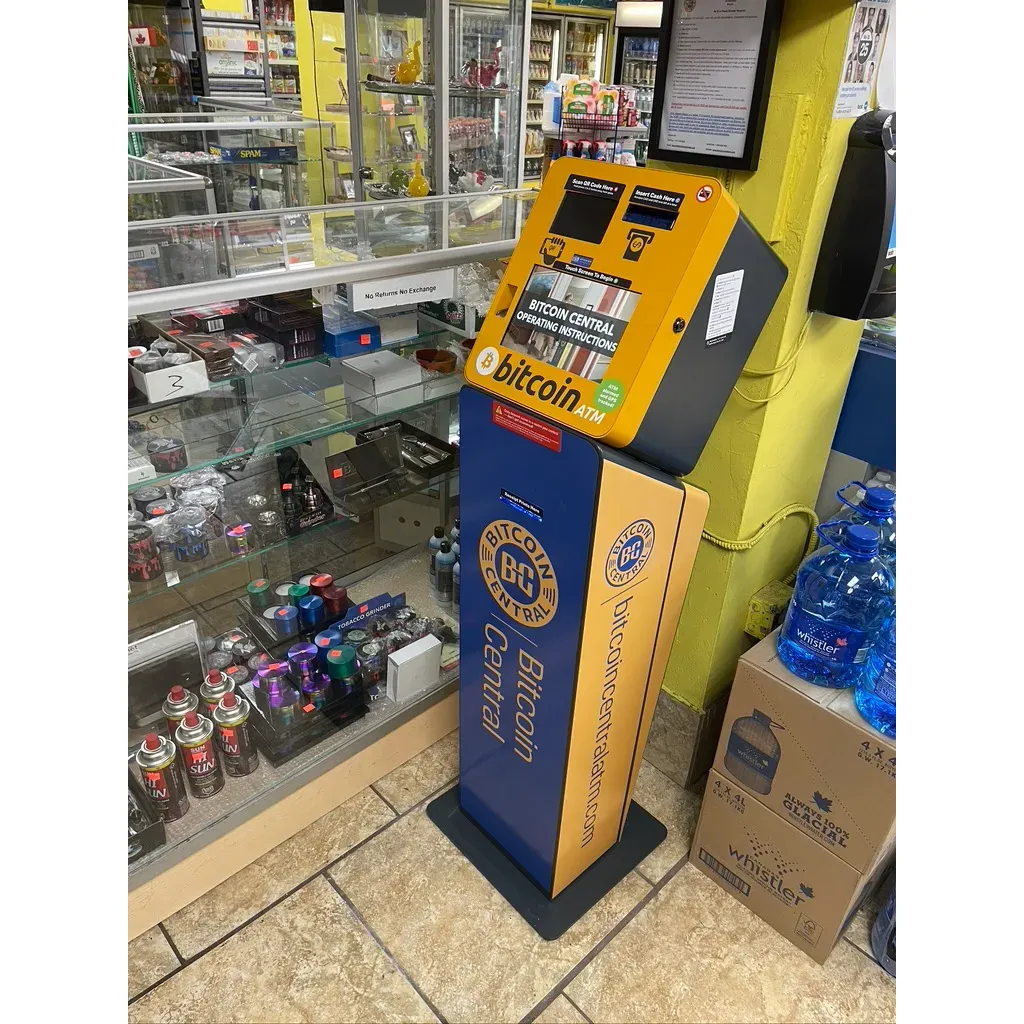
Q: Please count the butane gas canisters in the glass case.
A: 5